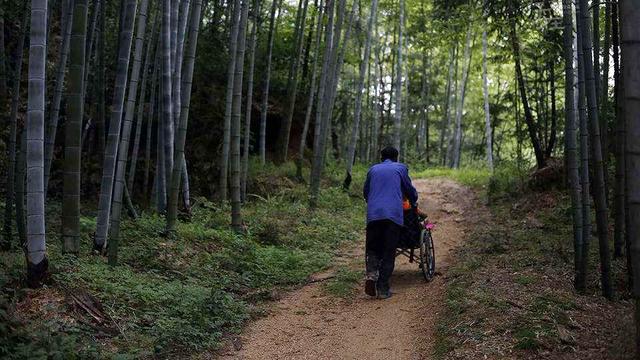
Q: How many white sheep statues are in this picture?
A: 0